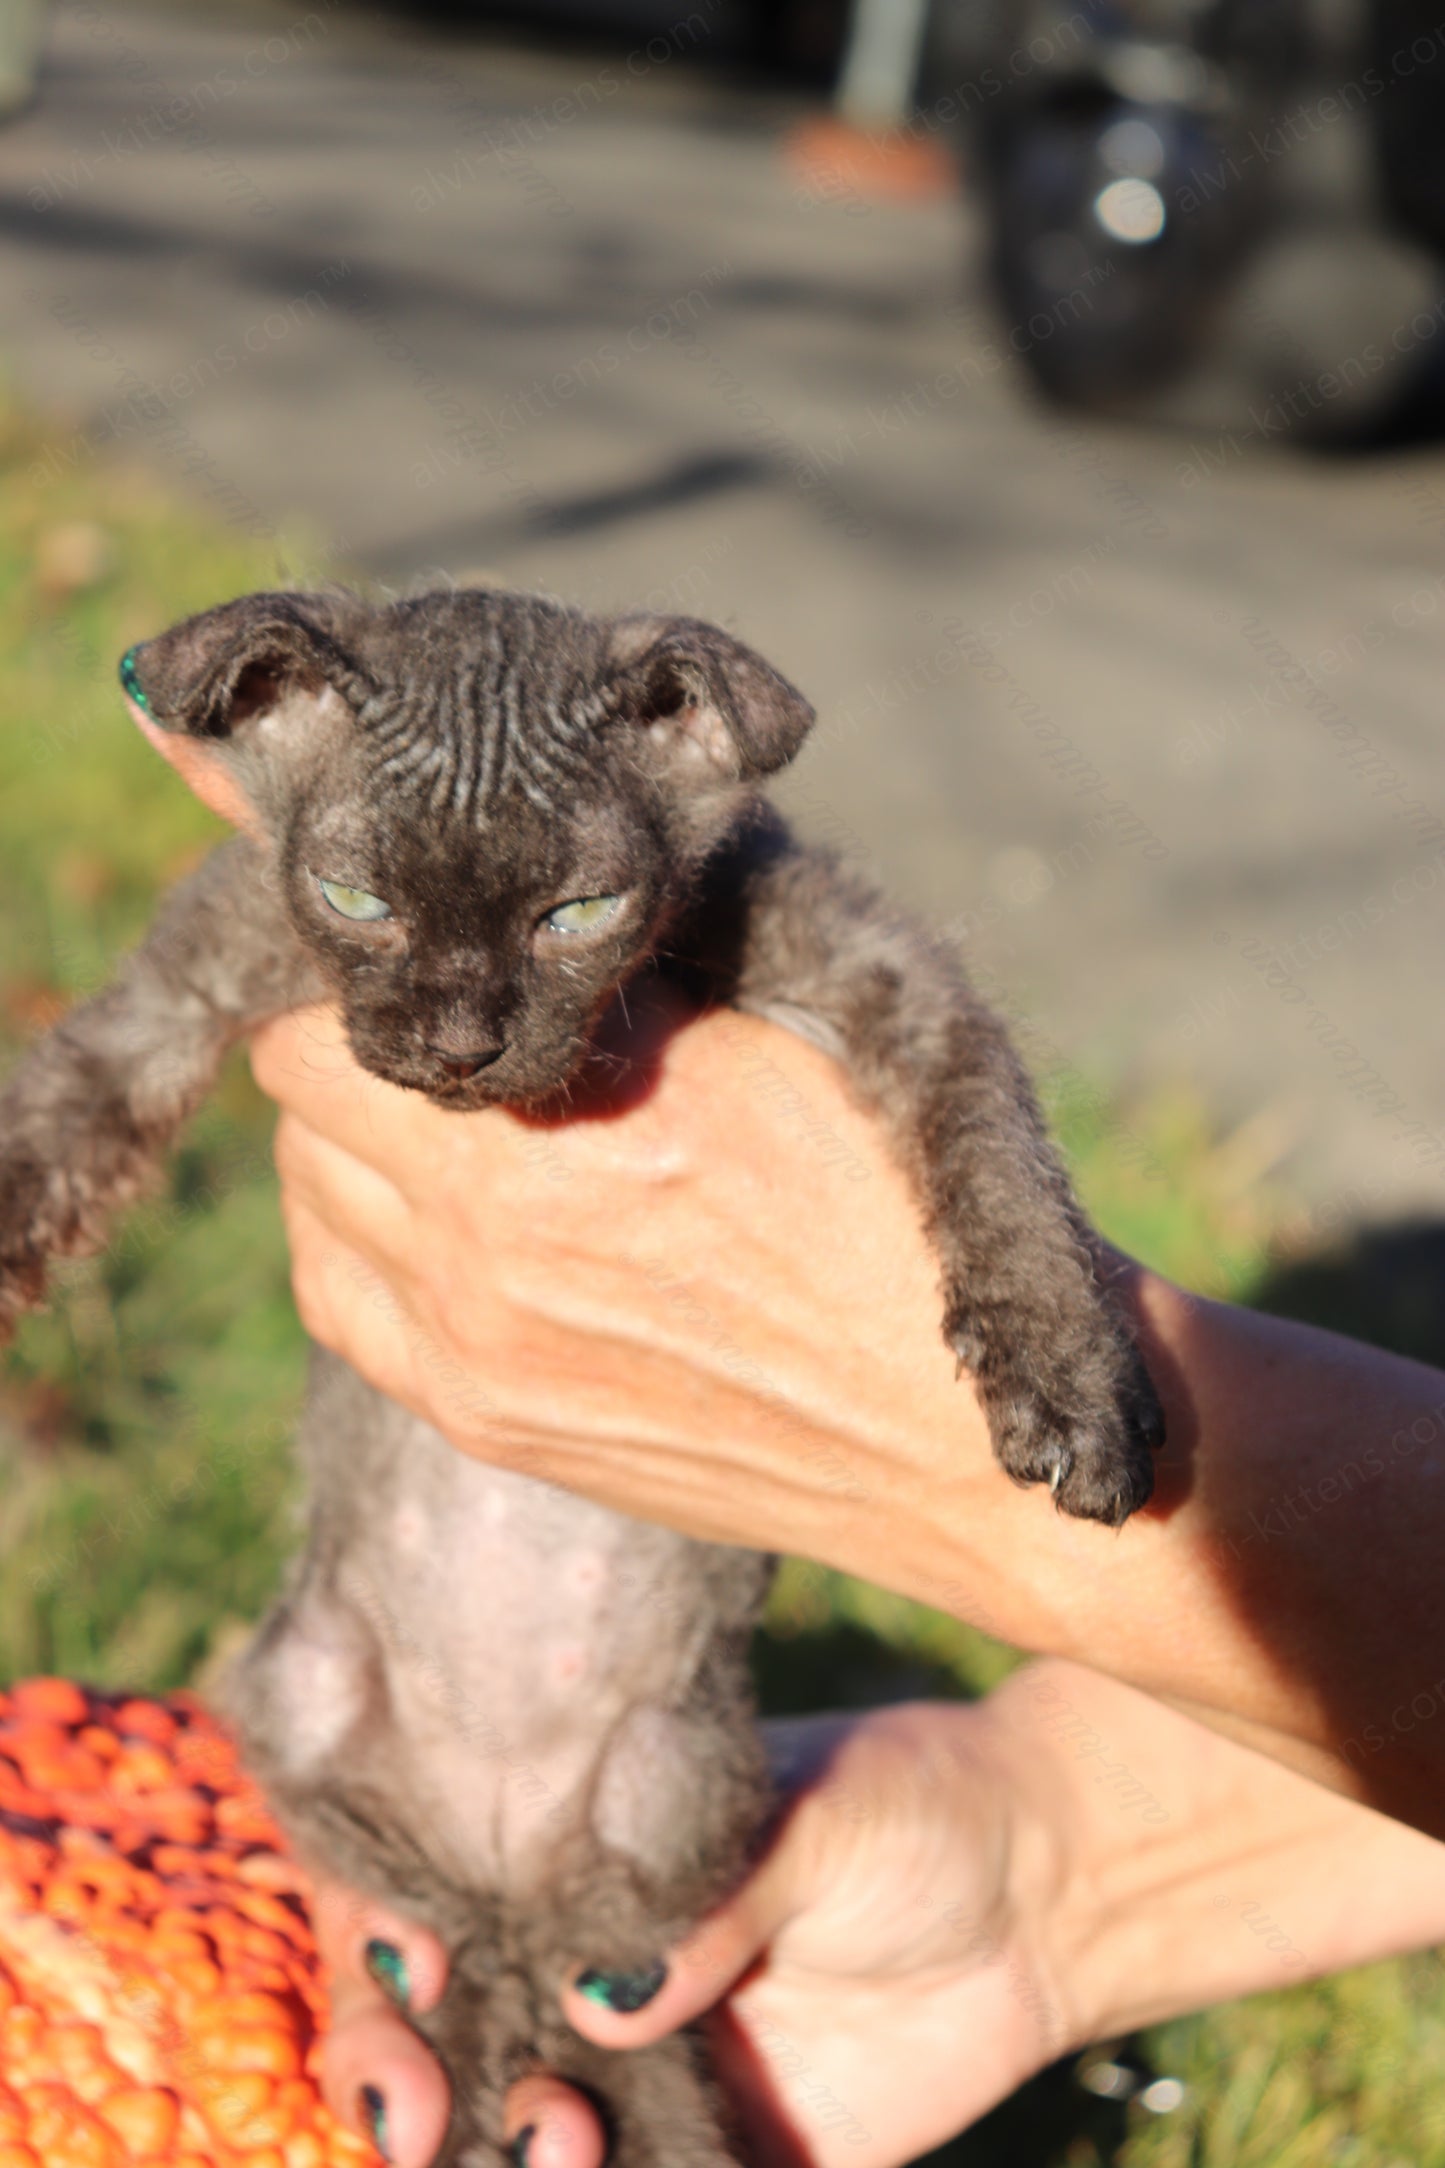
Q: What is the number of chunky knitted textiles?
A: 1